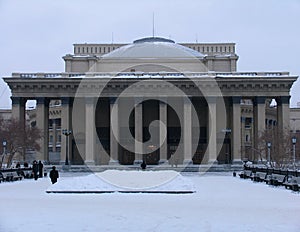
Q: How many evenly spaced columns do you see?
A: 12